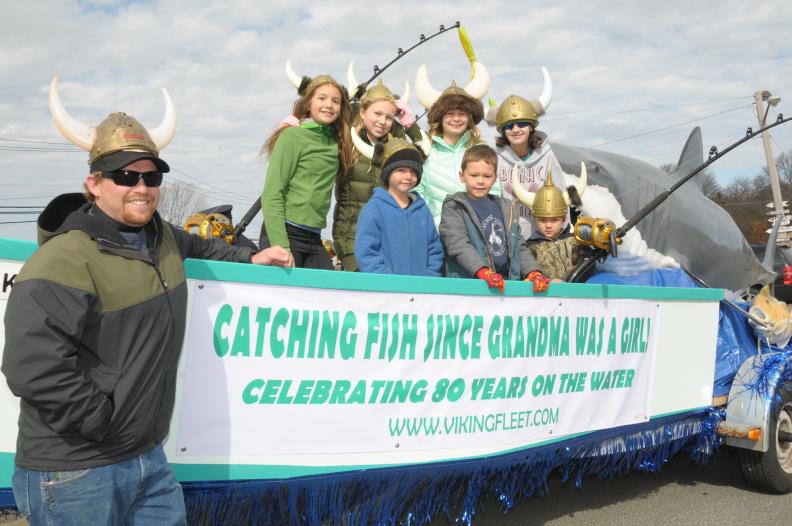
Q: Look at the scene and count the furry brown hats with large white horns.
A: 1